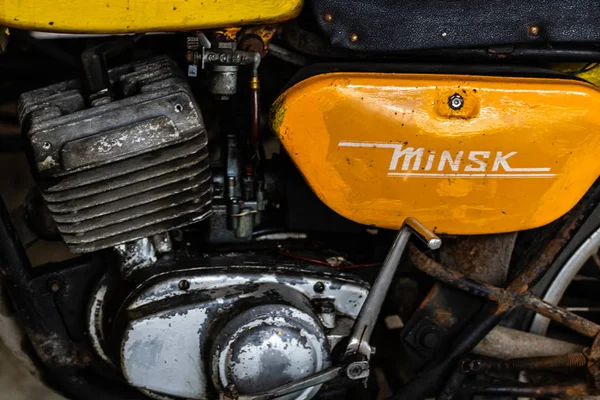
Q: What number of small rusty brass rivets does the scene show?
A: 3